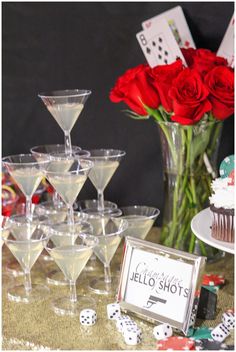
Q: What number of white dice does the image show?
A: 8